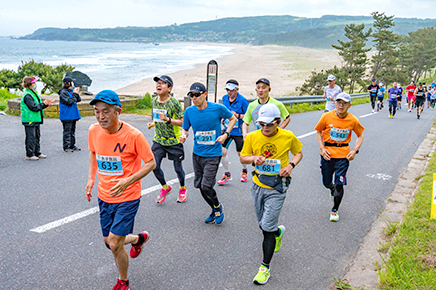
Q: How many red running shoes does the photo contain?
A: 2